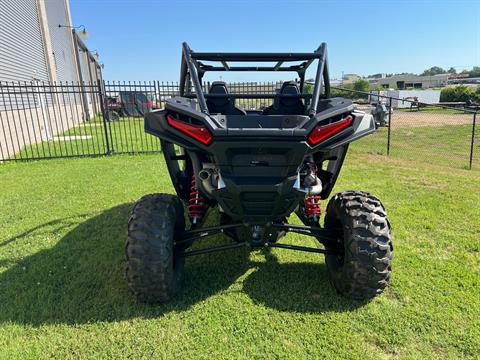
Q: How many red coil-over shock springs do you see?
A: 2